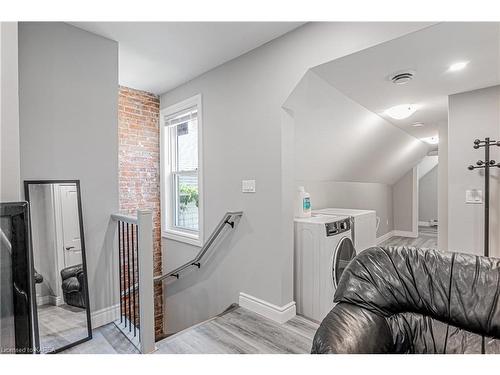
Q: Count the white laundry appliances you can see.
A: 2